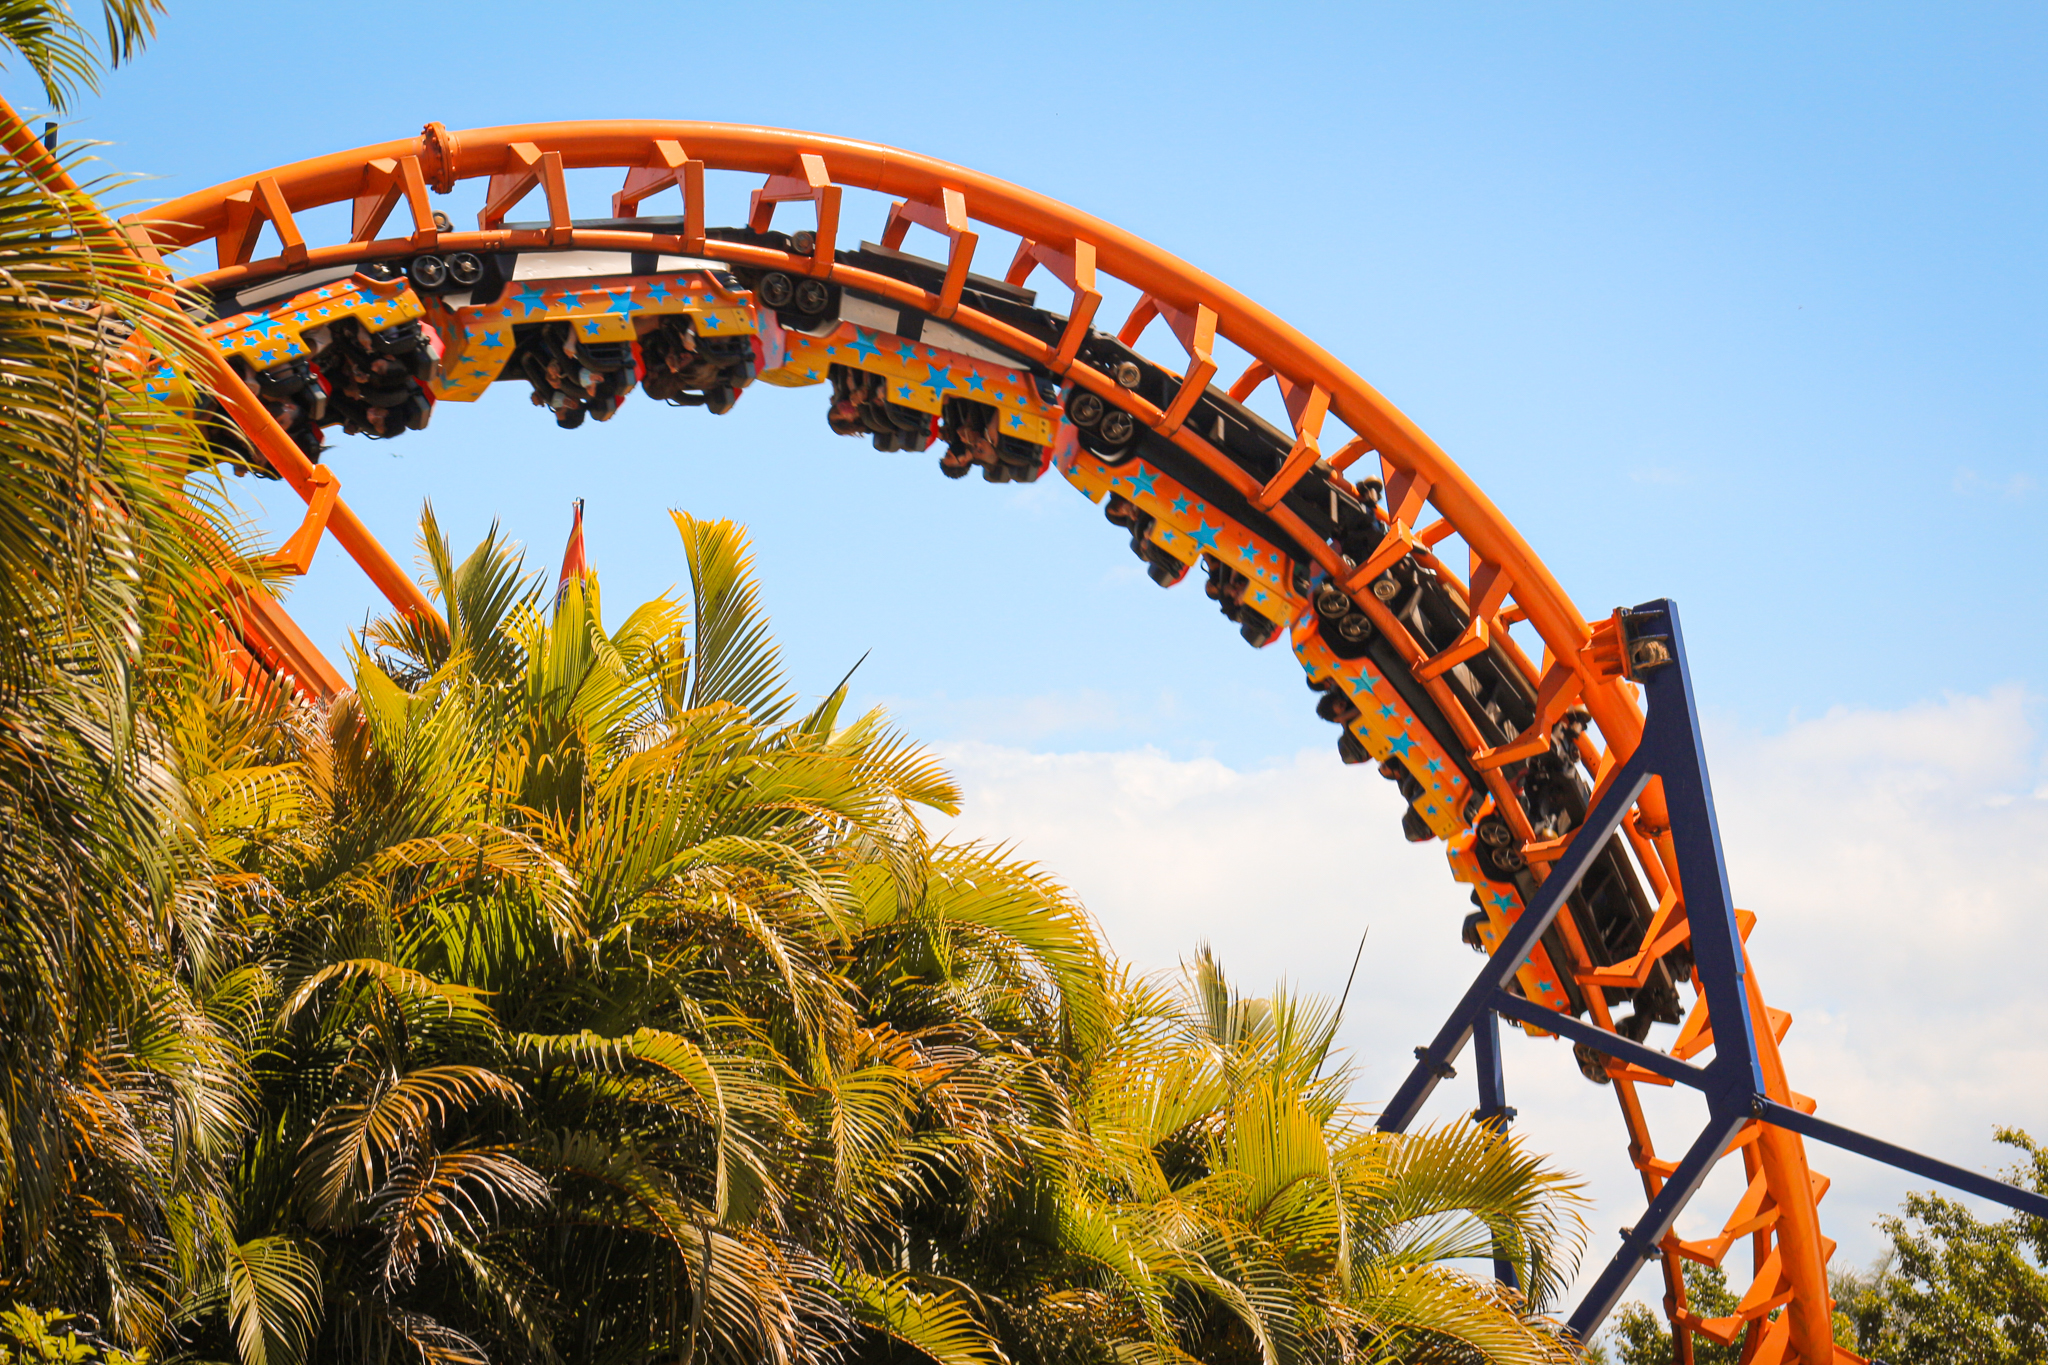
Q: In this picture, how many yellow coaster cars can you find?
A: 6